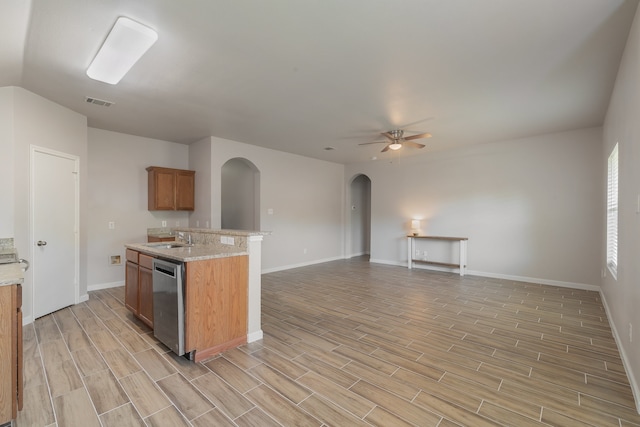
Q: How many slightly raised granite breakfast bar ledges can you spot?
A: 1